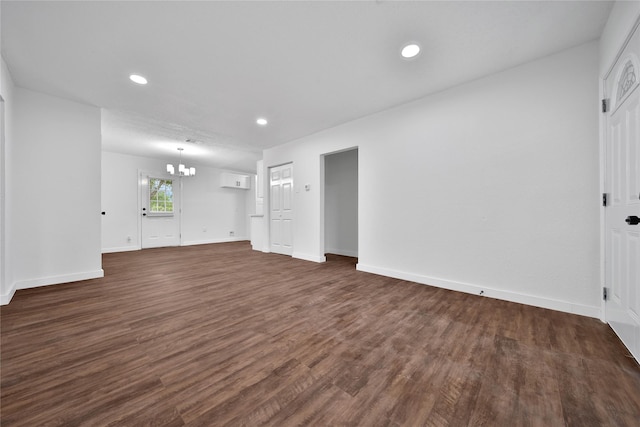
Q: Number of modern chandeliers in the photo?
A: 1